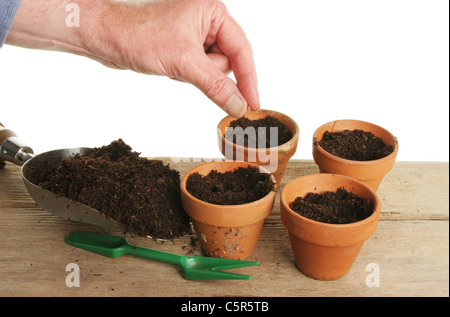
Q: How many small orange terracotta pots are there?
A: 4